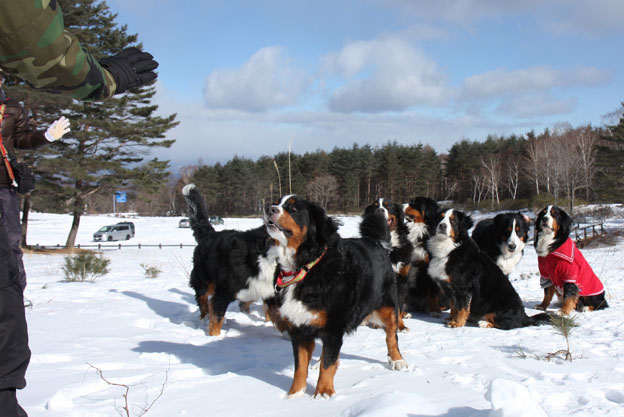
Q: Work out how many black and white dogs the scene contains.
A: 7